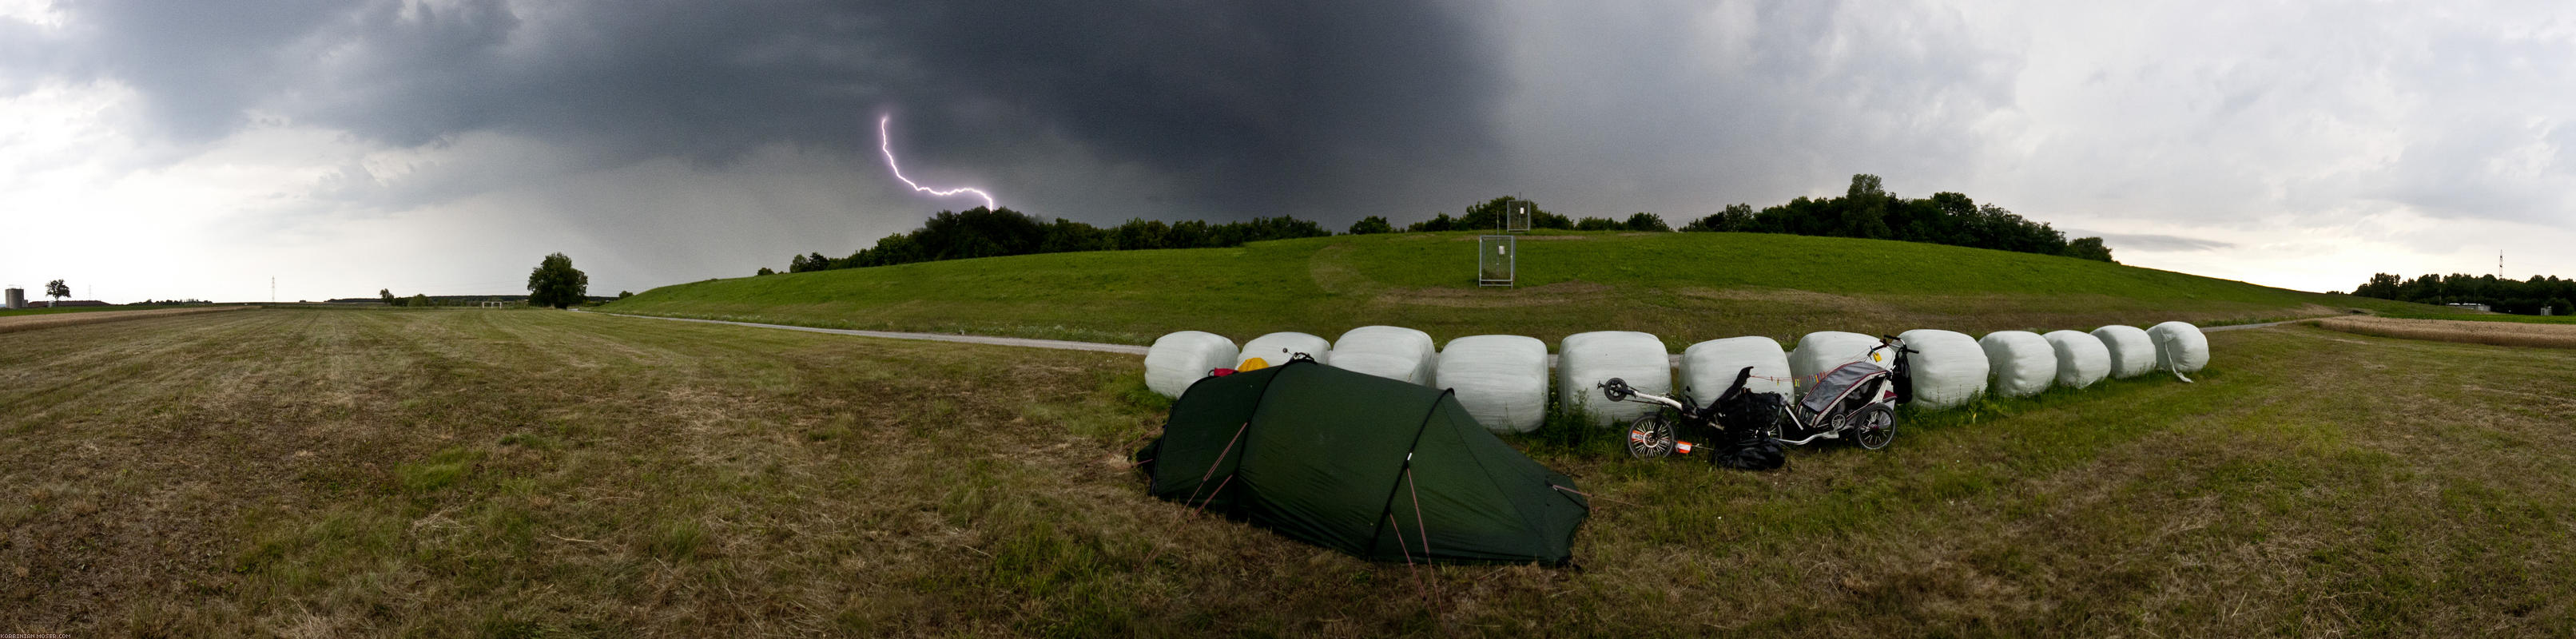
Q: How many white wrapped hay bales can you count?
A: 12